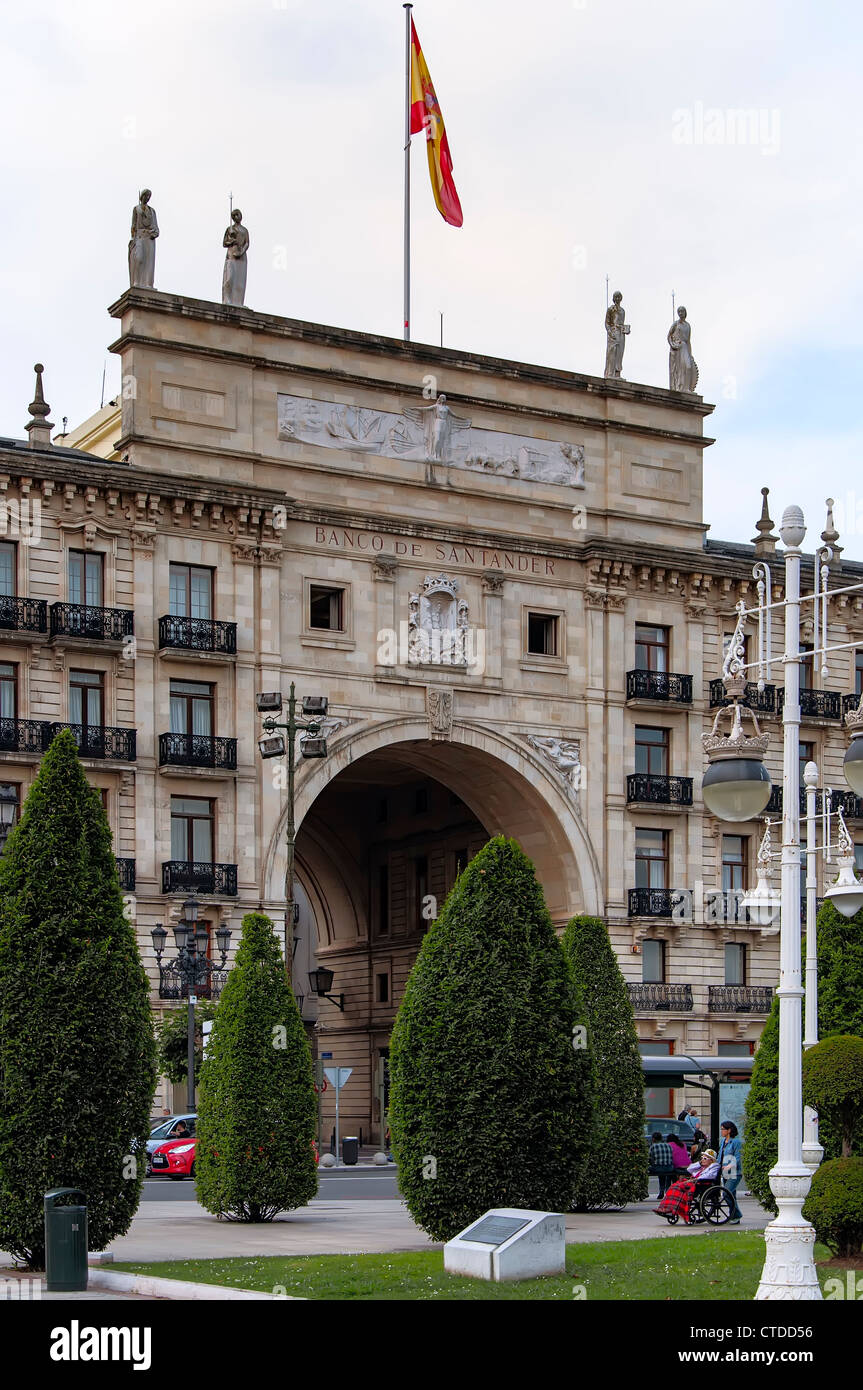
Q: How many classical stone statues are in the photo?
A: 4